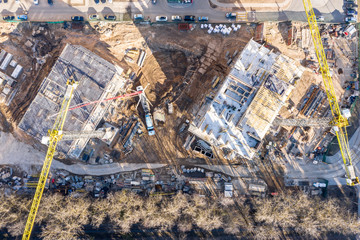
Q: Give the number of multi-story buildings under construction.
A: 2